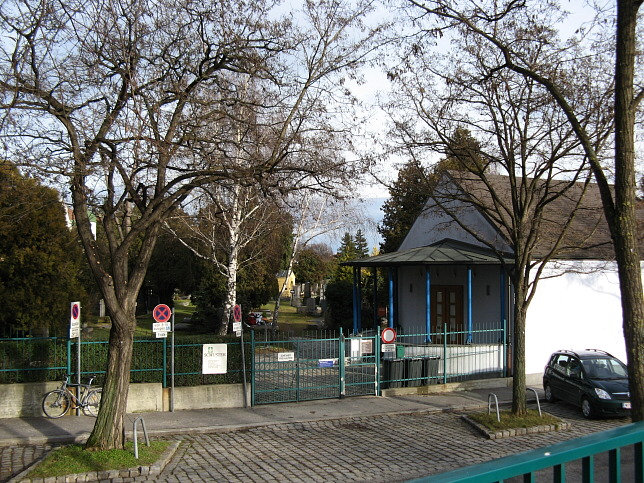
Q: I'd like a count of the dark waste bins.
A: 3